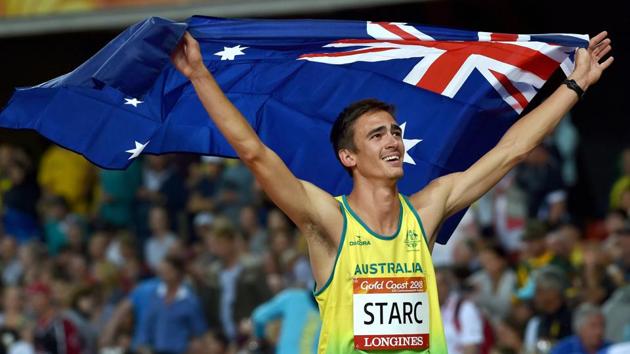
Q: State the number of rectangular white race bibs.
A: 1